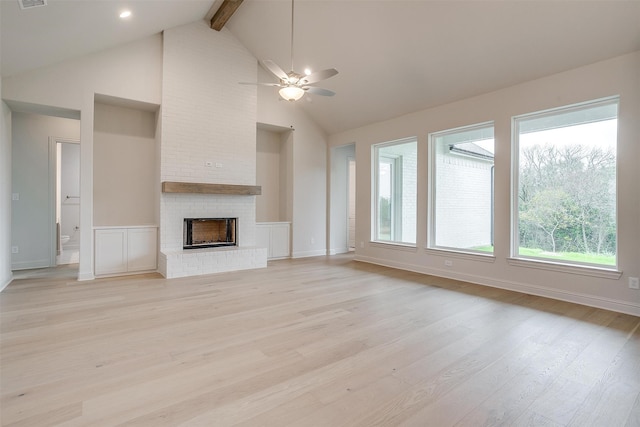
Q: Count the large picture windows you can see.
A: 3